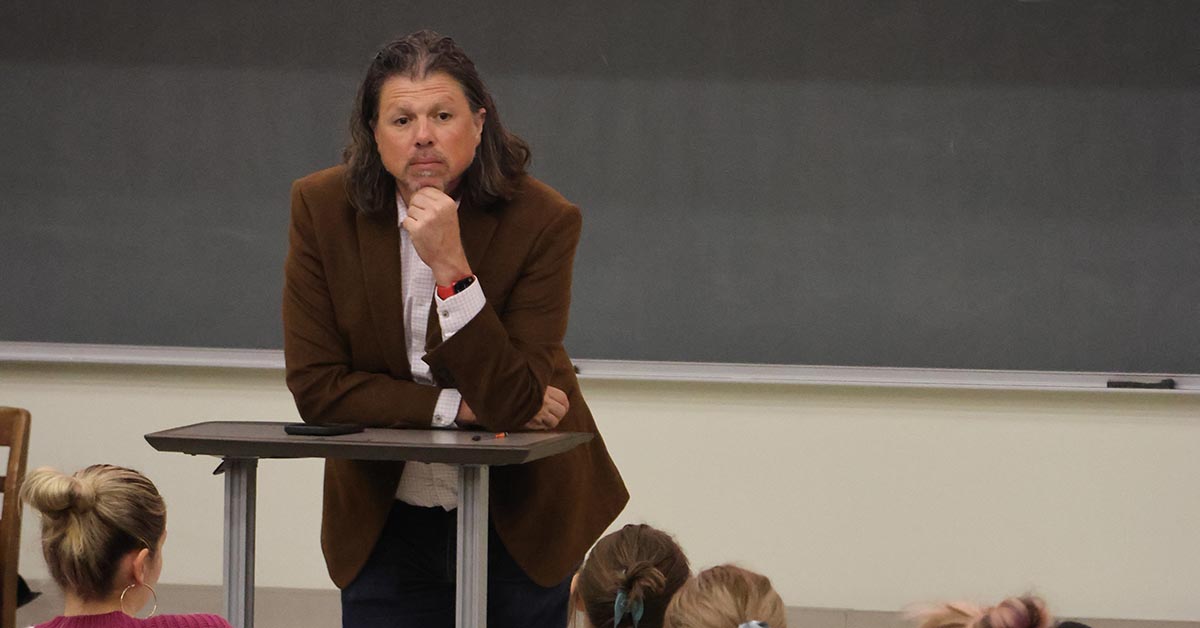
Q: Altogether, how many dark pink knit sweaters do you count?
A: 1